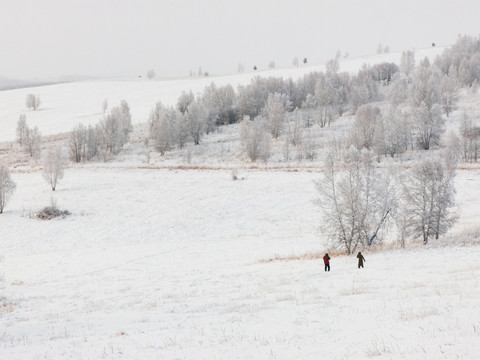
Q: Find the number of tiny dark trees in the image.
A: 3